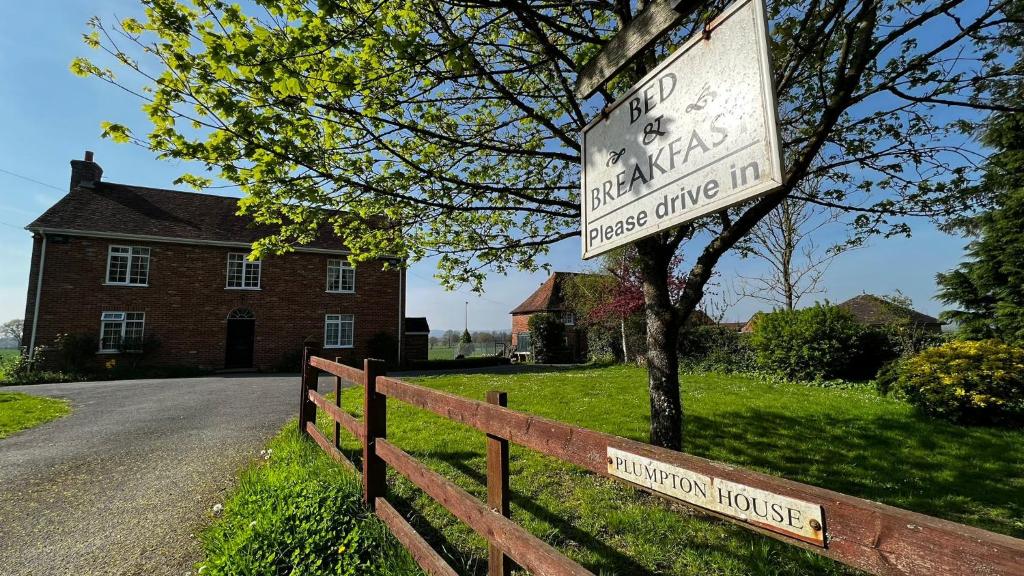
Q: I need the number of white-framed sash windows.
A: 5